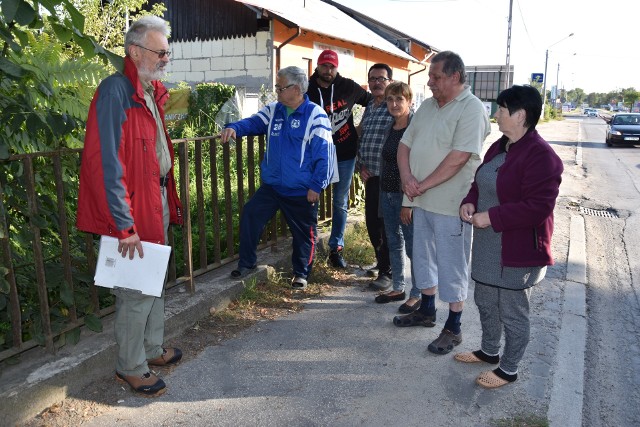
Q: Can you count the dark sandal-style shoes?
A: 2